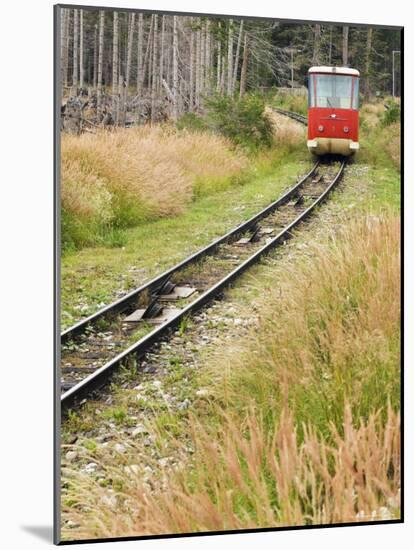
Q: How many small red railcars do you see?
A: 1